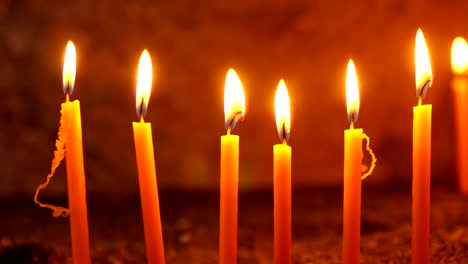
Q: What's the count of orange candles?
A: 7